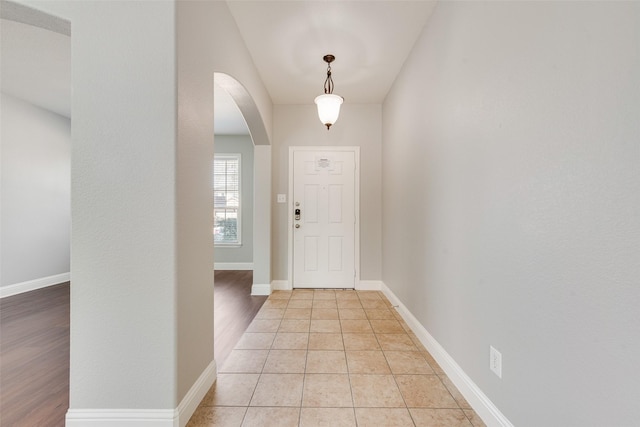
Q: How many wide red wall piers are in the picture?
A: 0